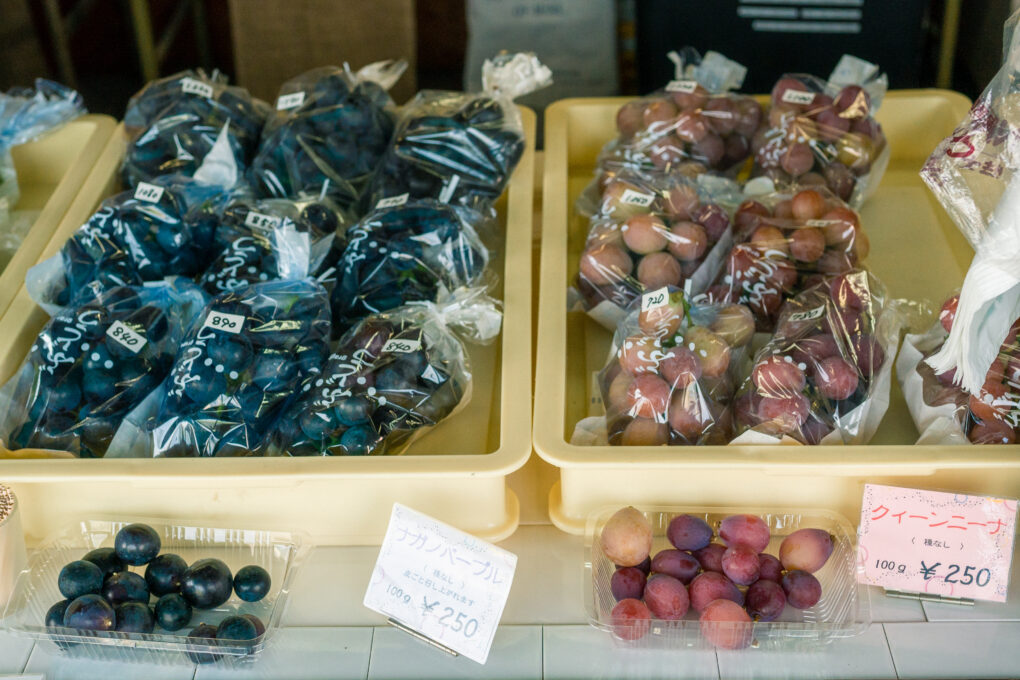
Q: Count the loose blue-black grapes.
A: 14